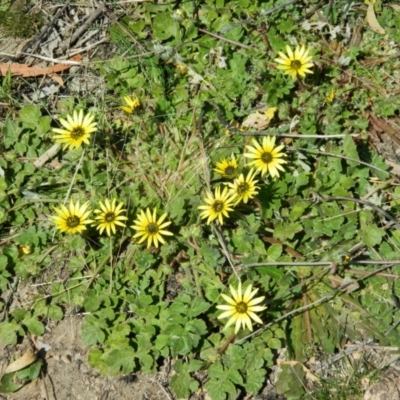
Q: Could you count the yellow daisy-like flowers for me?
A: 11